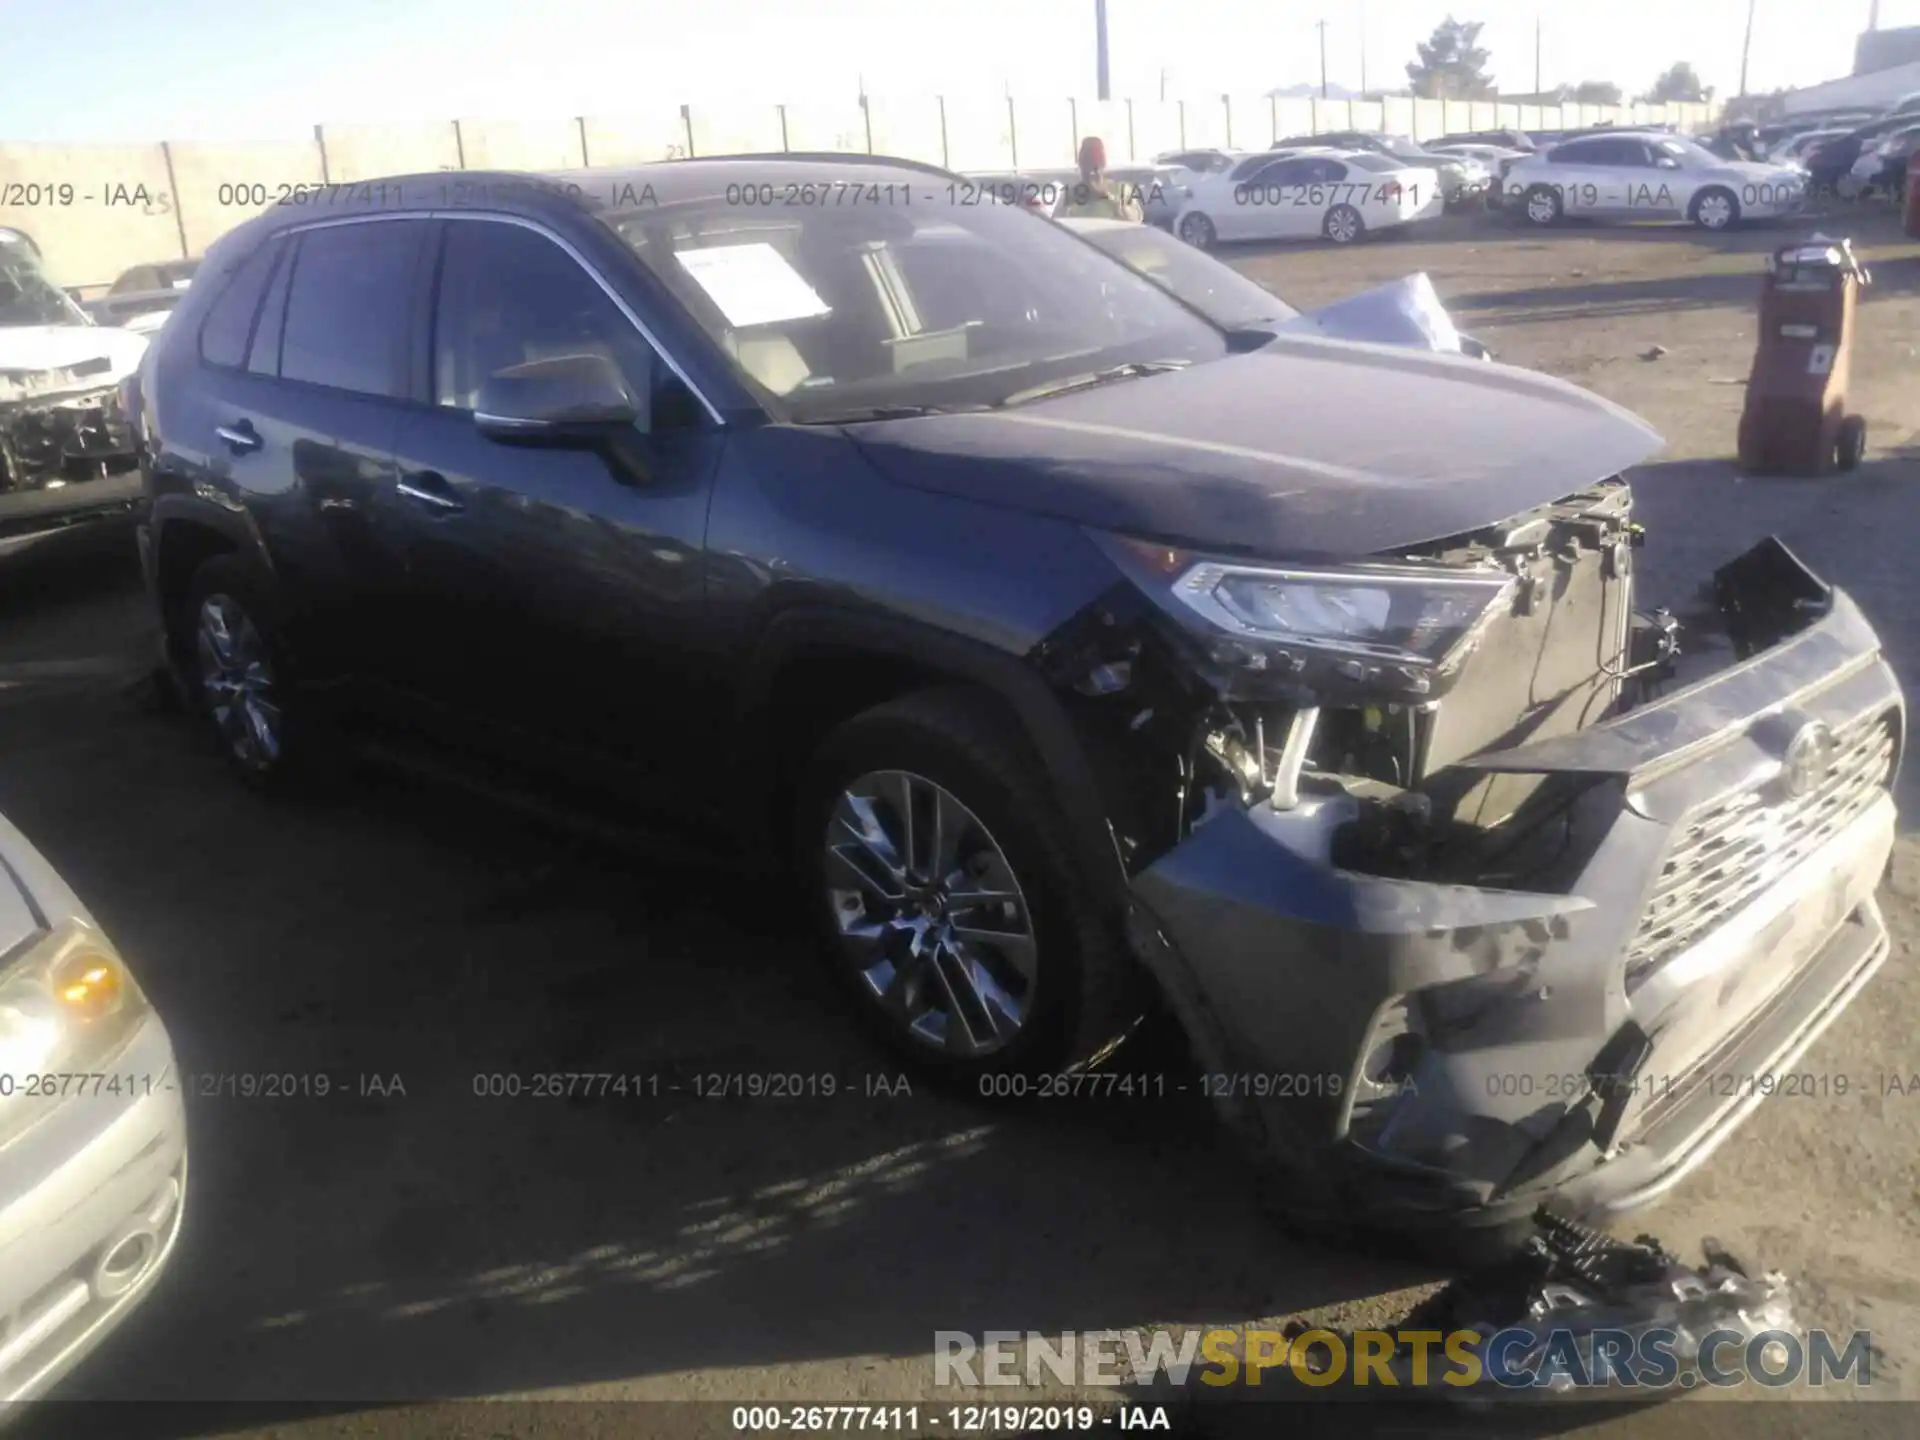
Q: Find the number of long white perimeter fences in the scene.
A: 1